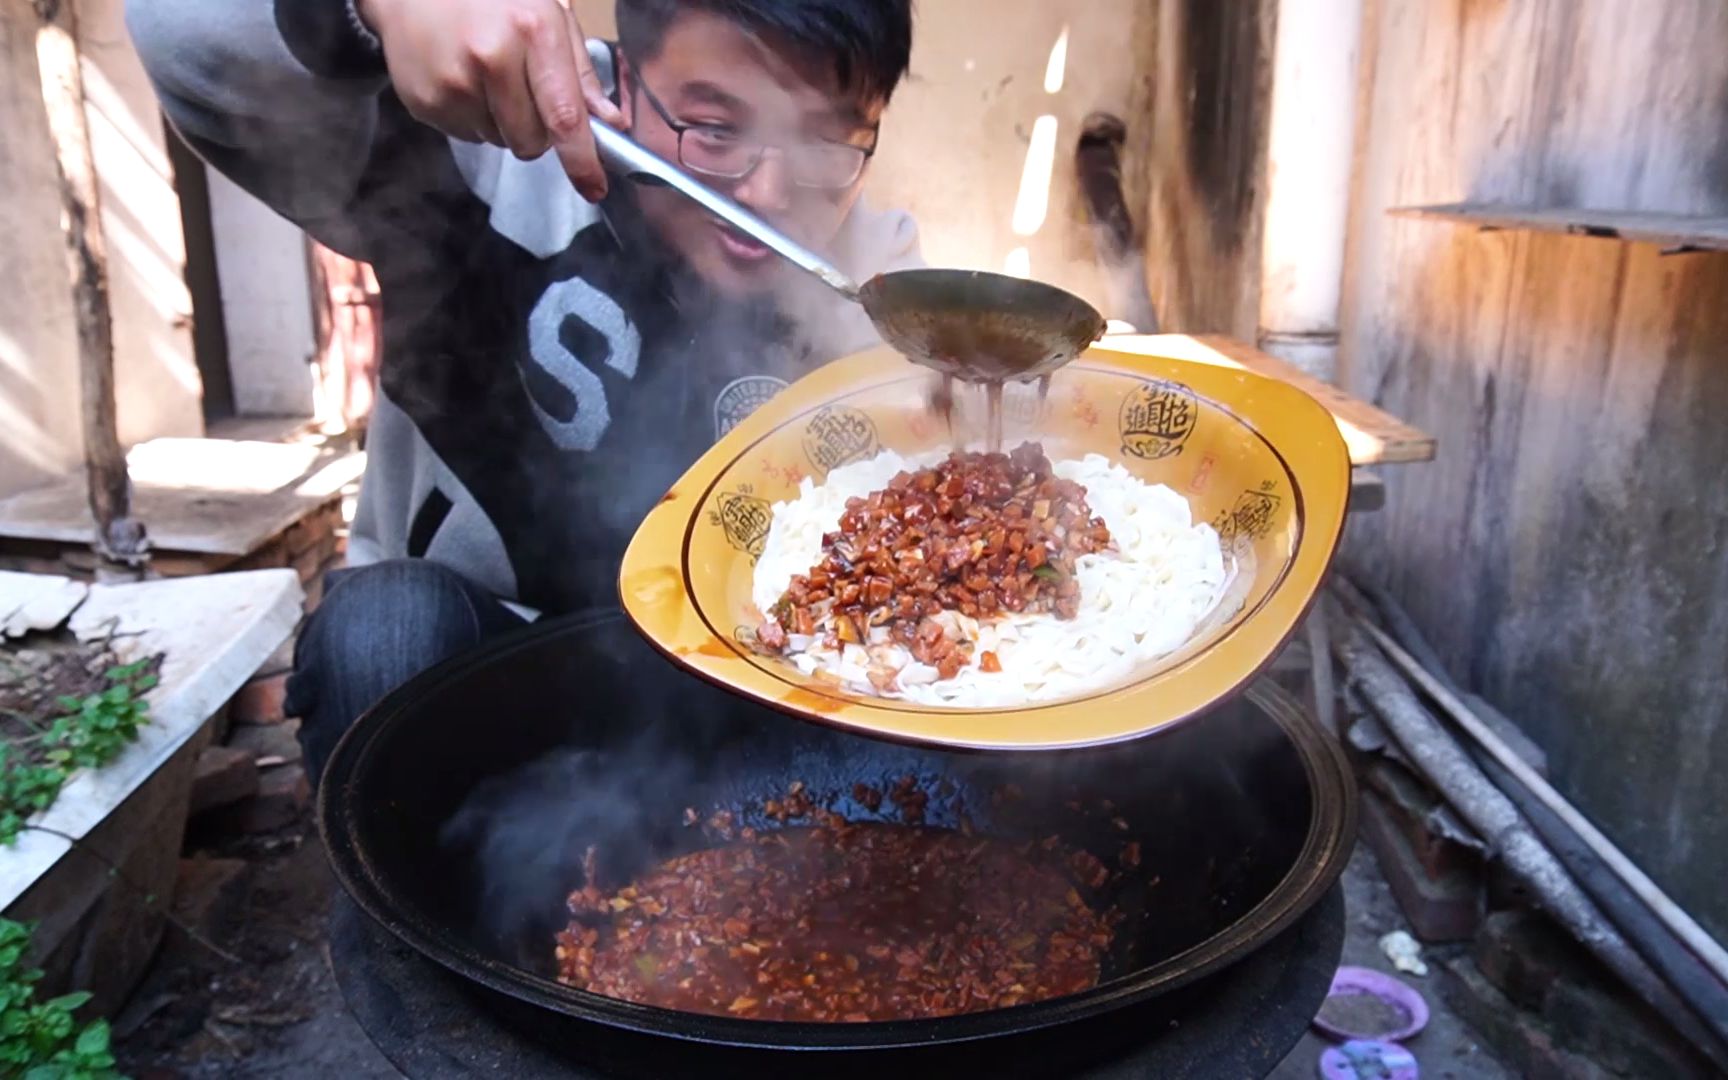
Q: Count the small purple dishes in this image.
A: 2